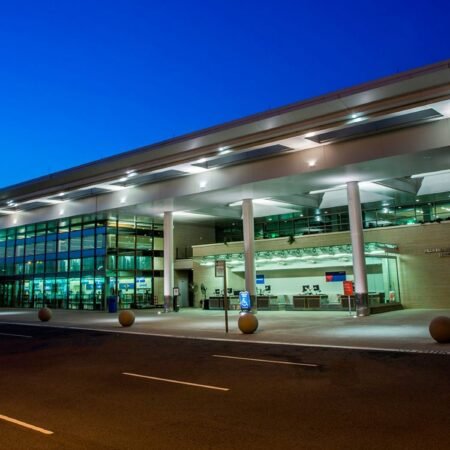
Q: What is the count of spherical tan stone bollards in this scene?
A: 4